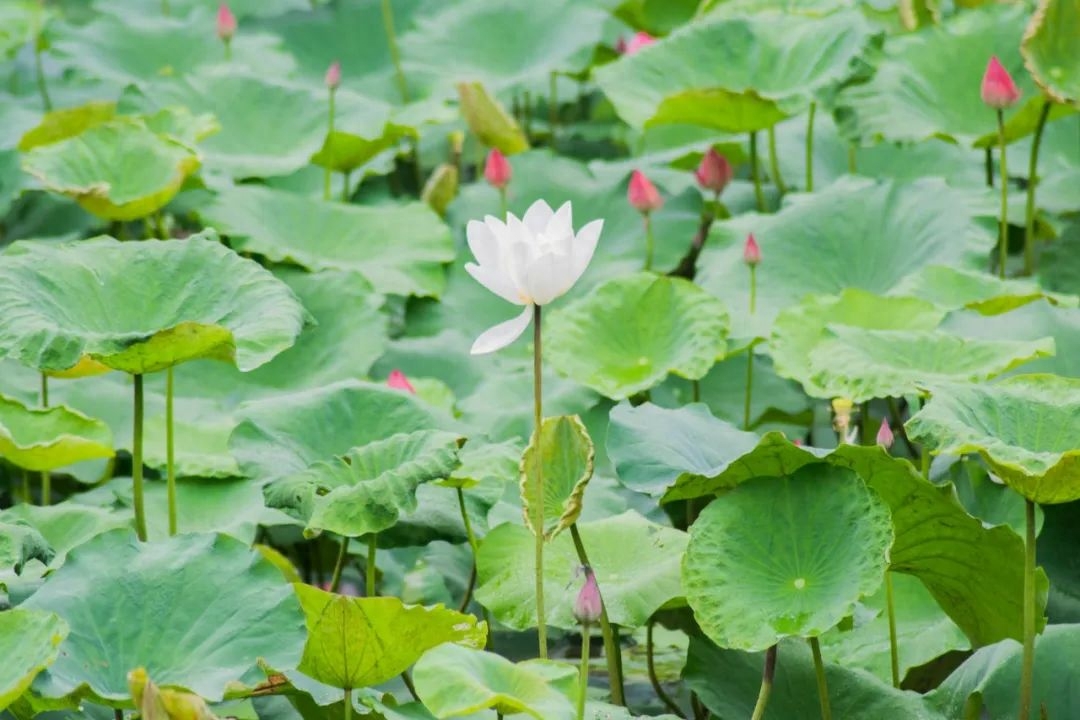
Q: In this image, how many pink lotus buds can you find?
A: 11